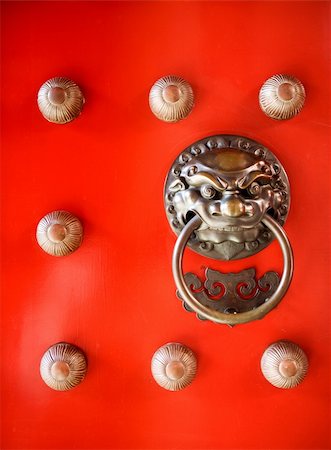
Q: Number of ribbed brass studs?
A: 7